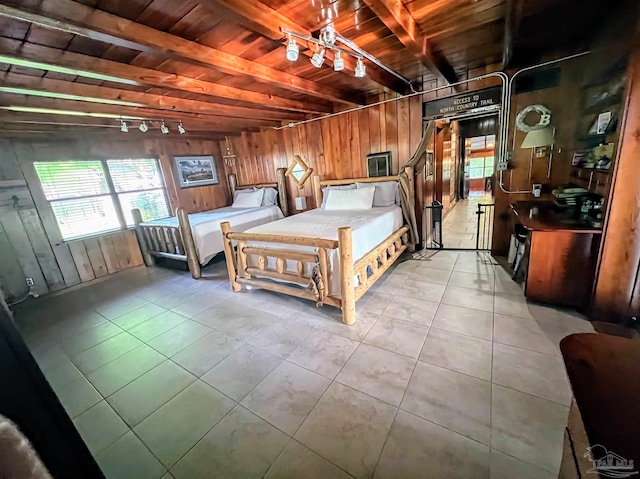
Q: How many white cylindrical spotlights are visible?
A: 8